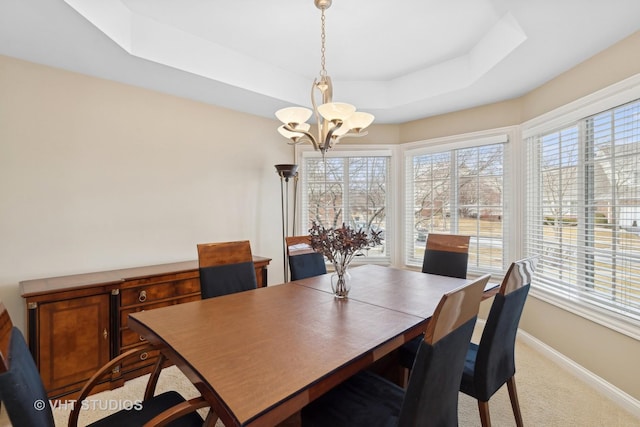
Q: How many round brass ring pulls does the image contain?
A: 3